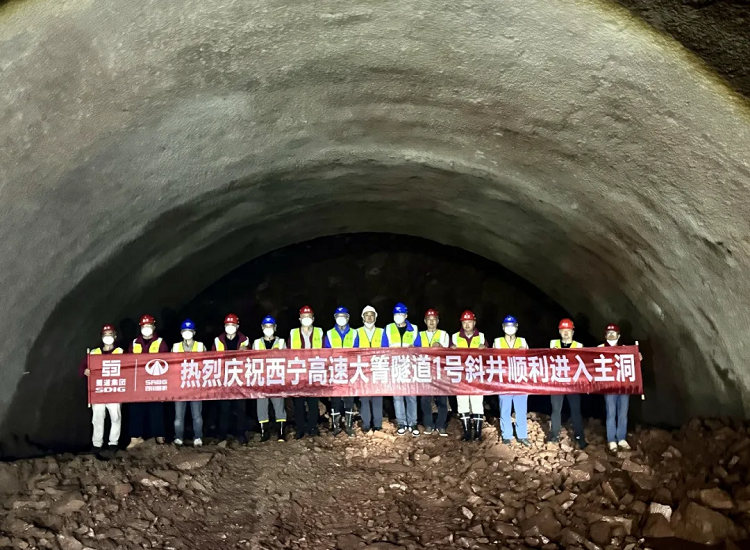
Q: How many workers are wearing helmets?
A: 14